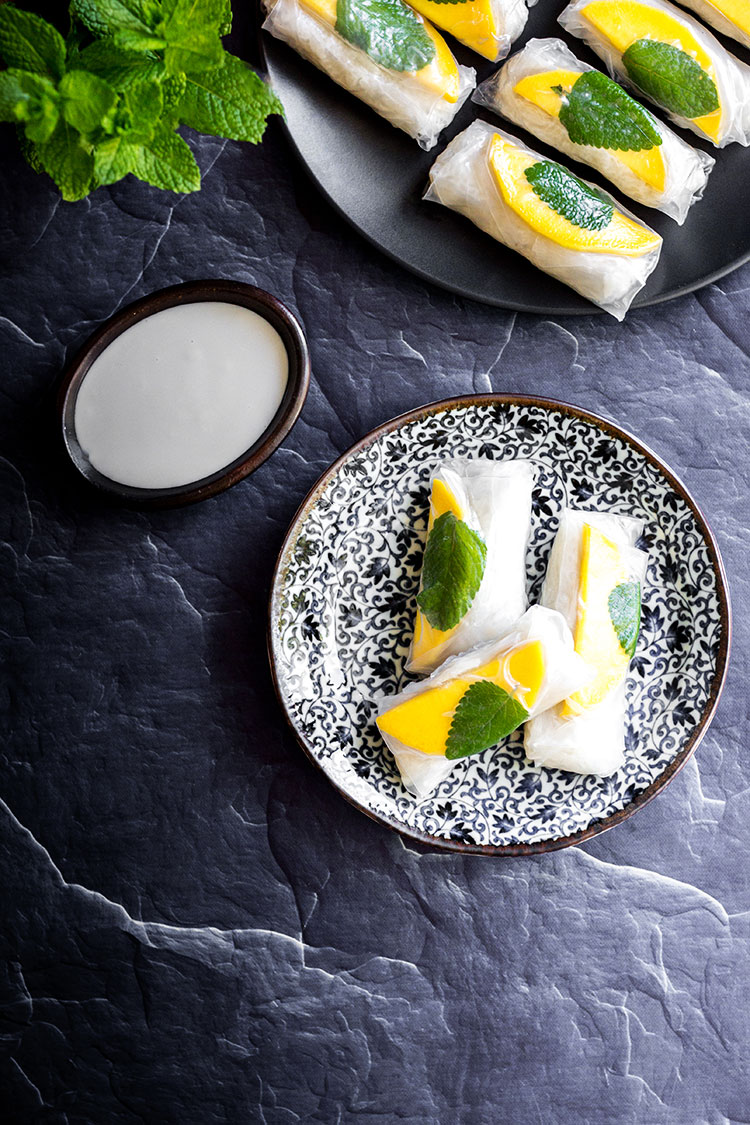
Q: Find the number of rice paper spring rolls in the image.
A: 9